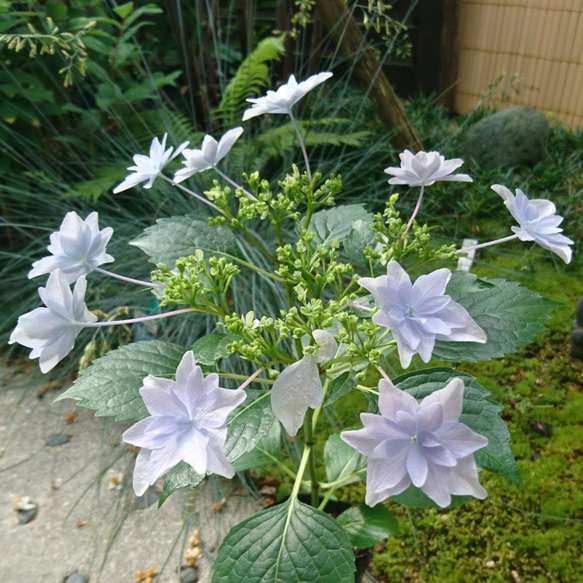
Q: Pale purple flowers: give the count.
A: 10